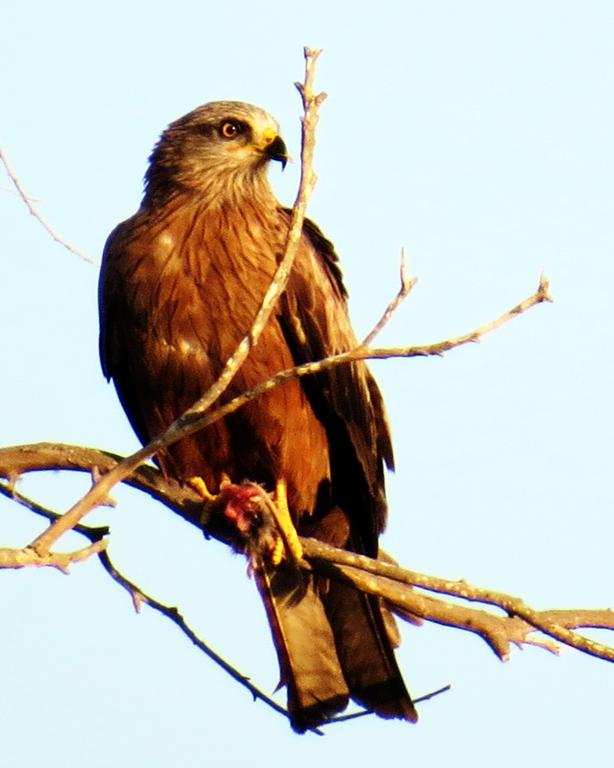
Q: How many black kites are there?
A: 1